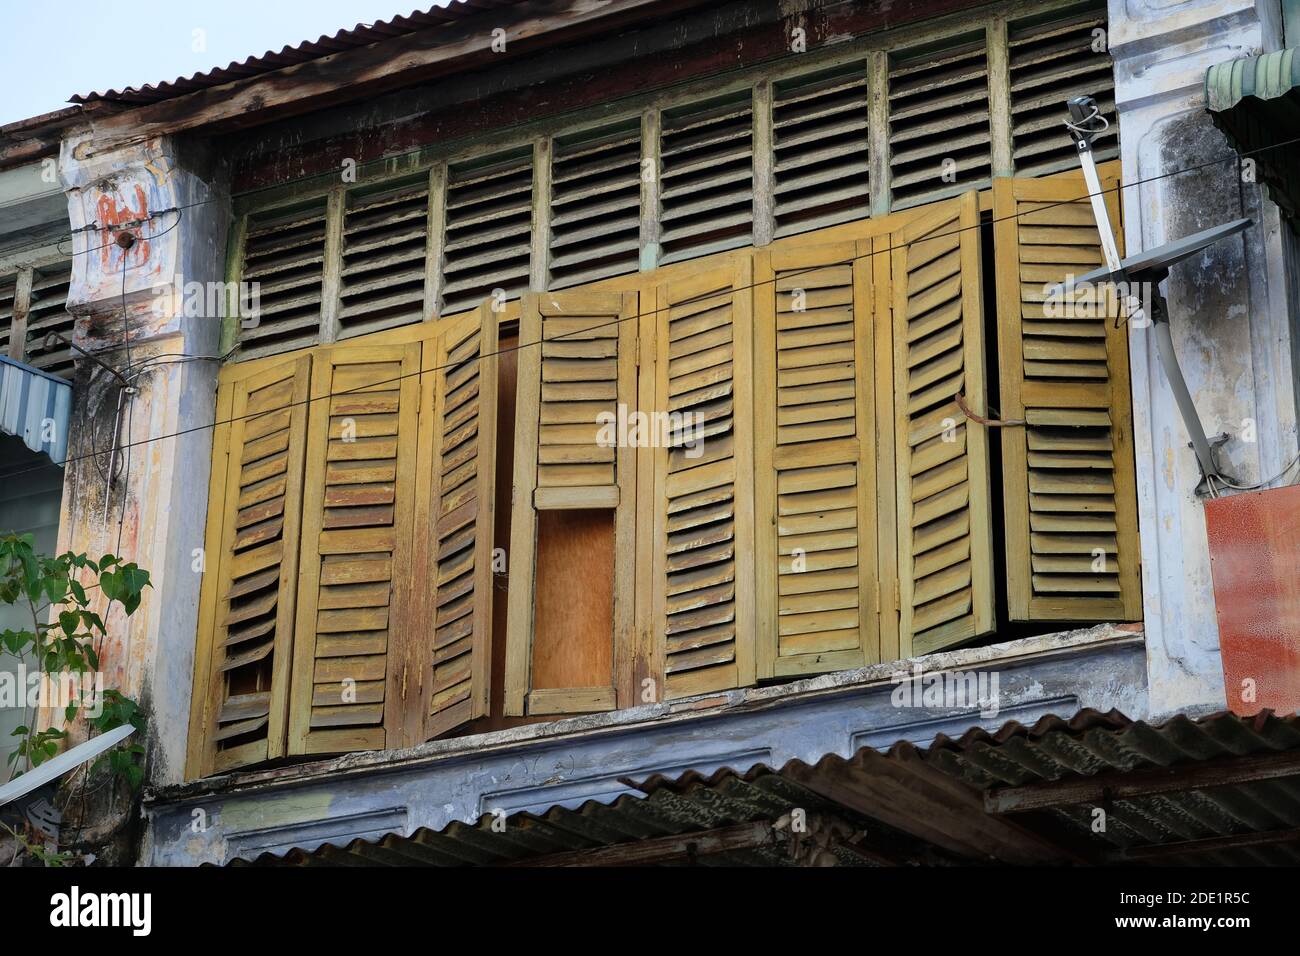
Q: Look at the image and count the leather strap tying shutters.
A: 1